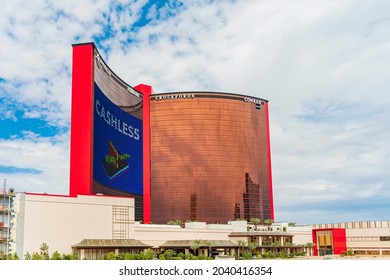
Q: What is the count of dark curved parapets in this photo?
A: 2